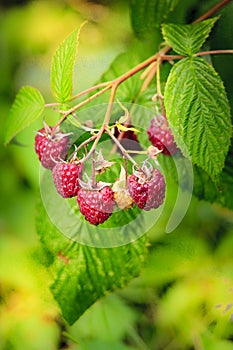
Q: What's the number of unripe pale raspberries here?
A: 1